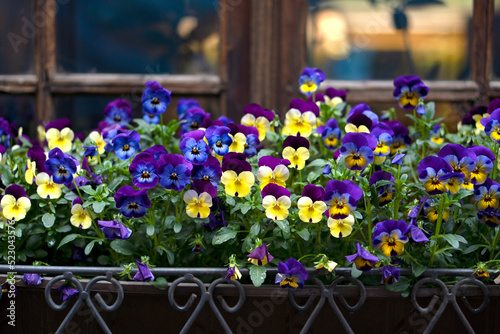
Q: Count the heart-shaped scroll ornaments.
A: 4